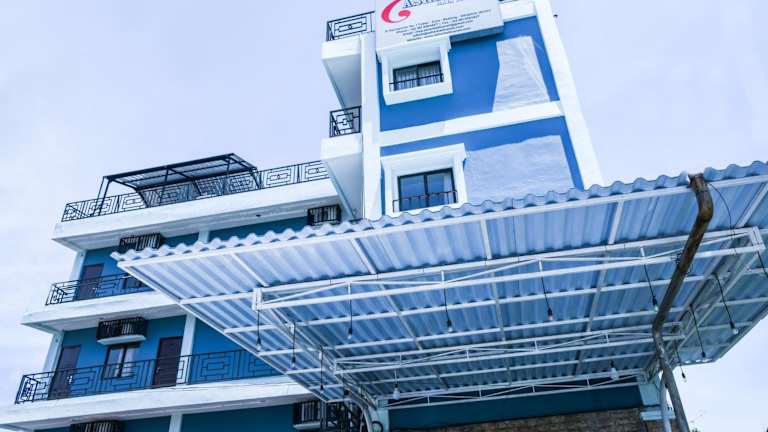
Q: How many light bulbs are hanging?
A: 12